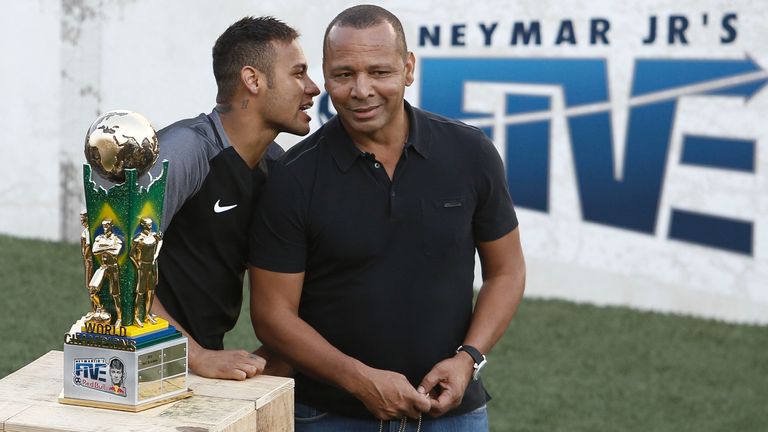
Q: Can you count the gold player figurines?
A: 3